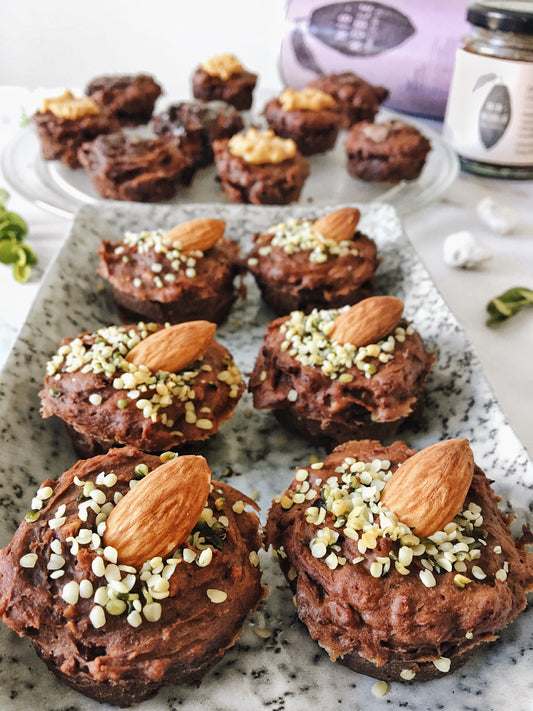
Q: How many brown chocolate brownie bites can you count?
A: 15